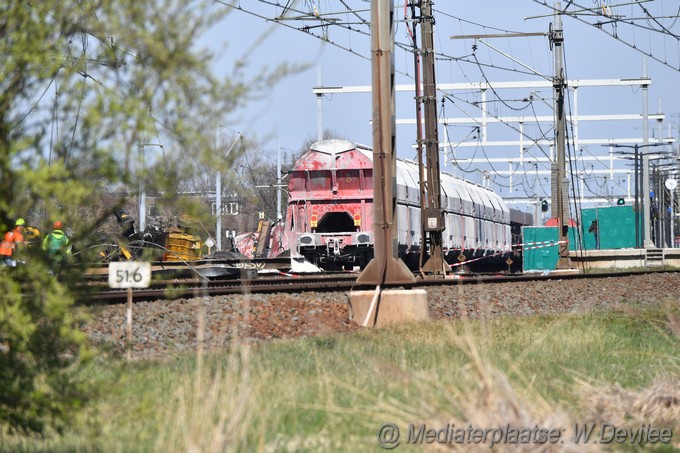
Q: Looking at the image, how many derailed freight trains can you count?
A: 1